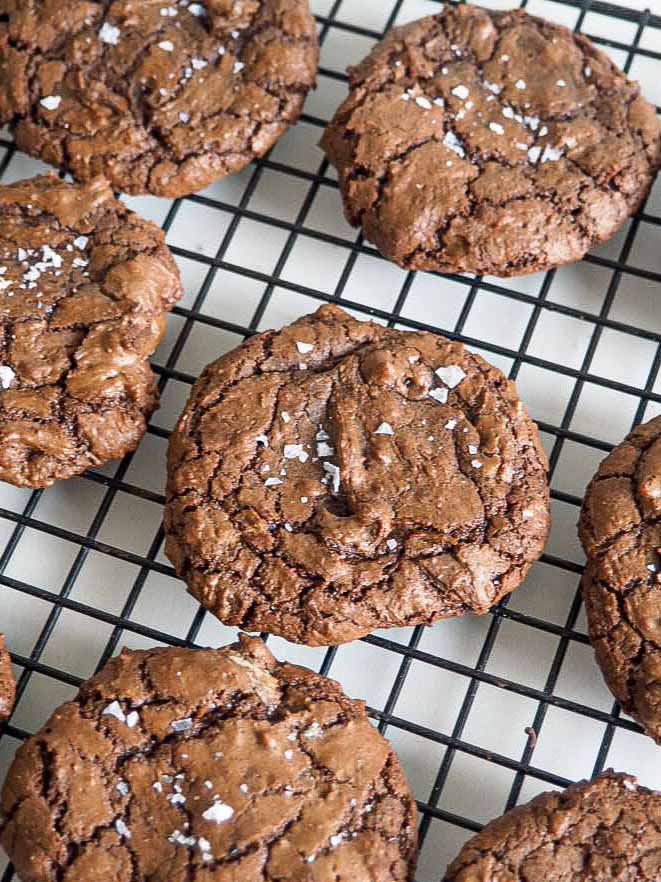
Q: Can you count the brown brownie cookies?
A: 8